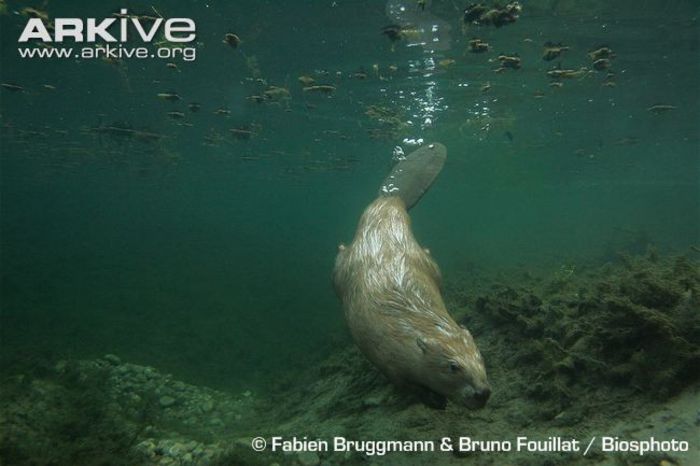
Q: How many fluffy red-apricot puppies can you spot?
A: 0